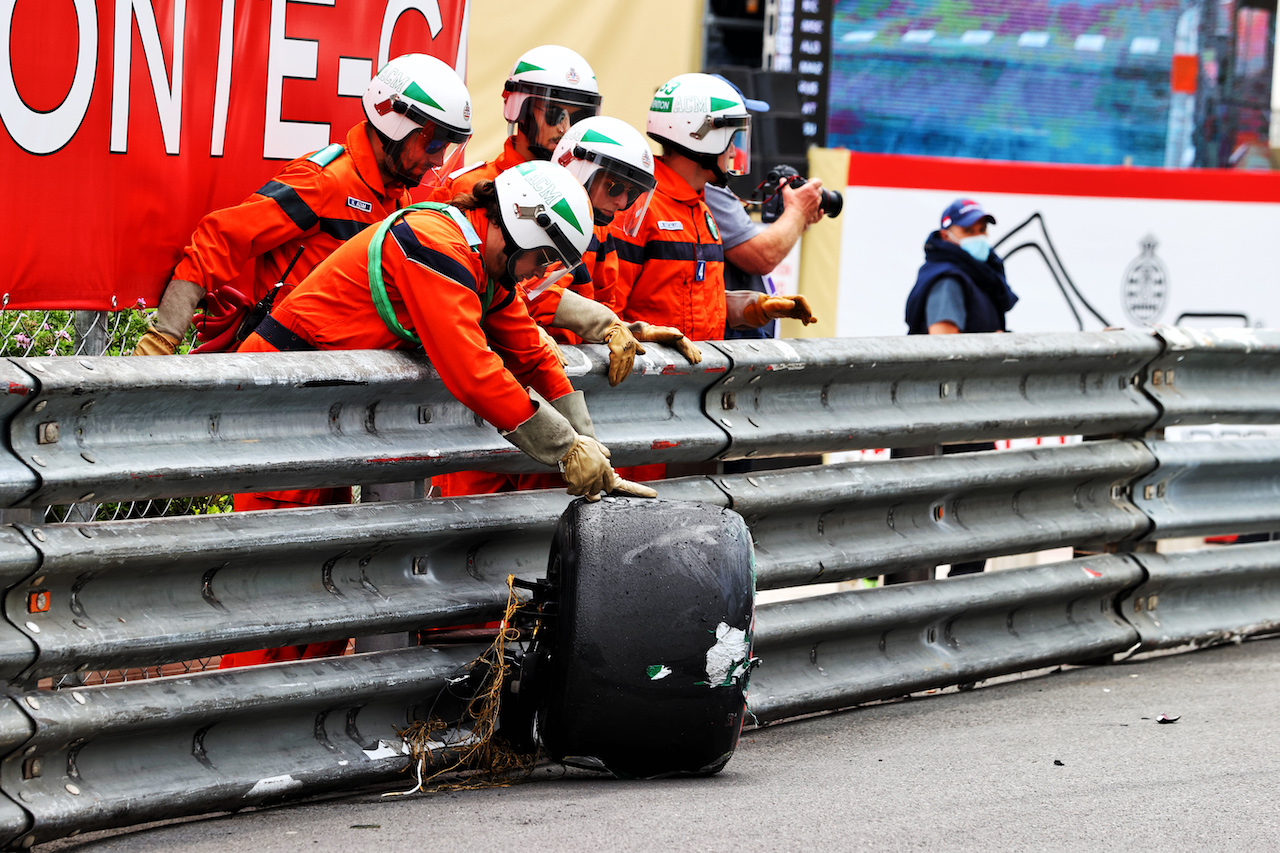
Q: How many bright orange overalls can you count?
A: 5